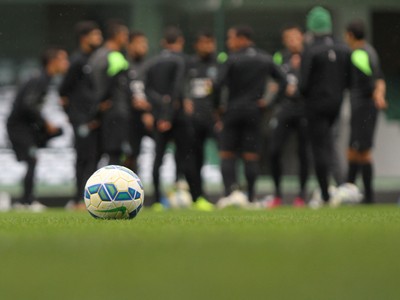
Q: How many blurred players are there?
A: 10